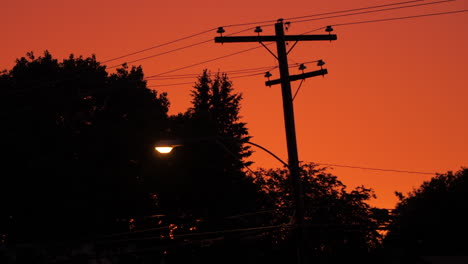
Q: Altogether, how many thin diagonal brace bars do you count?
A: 3